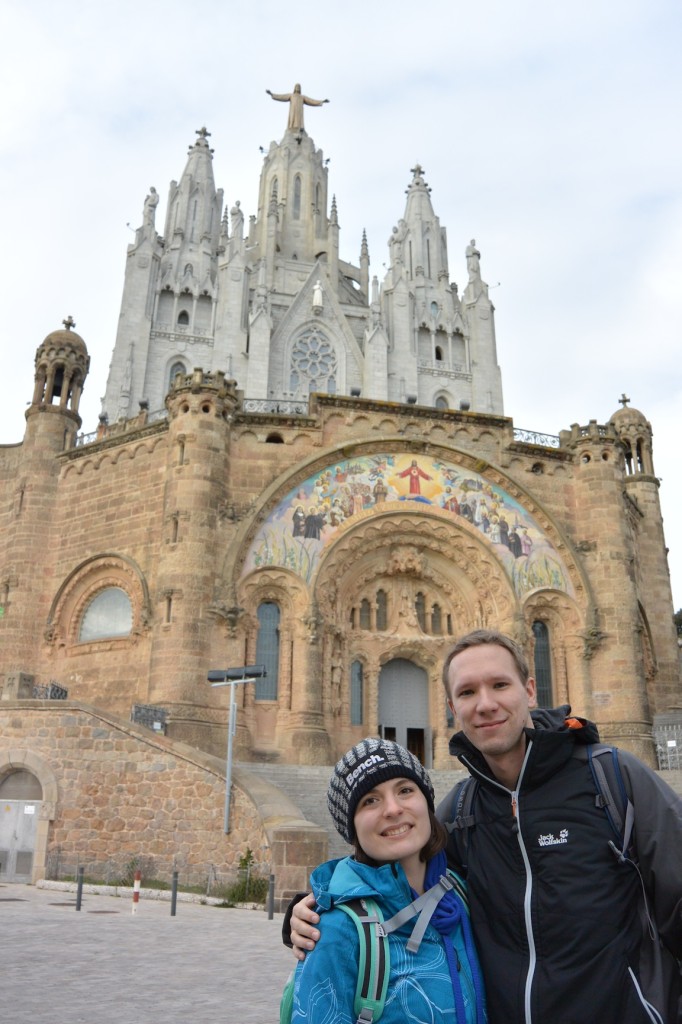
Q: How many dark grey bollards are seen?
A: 3